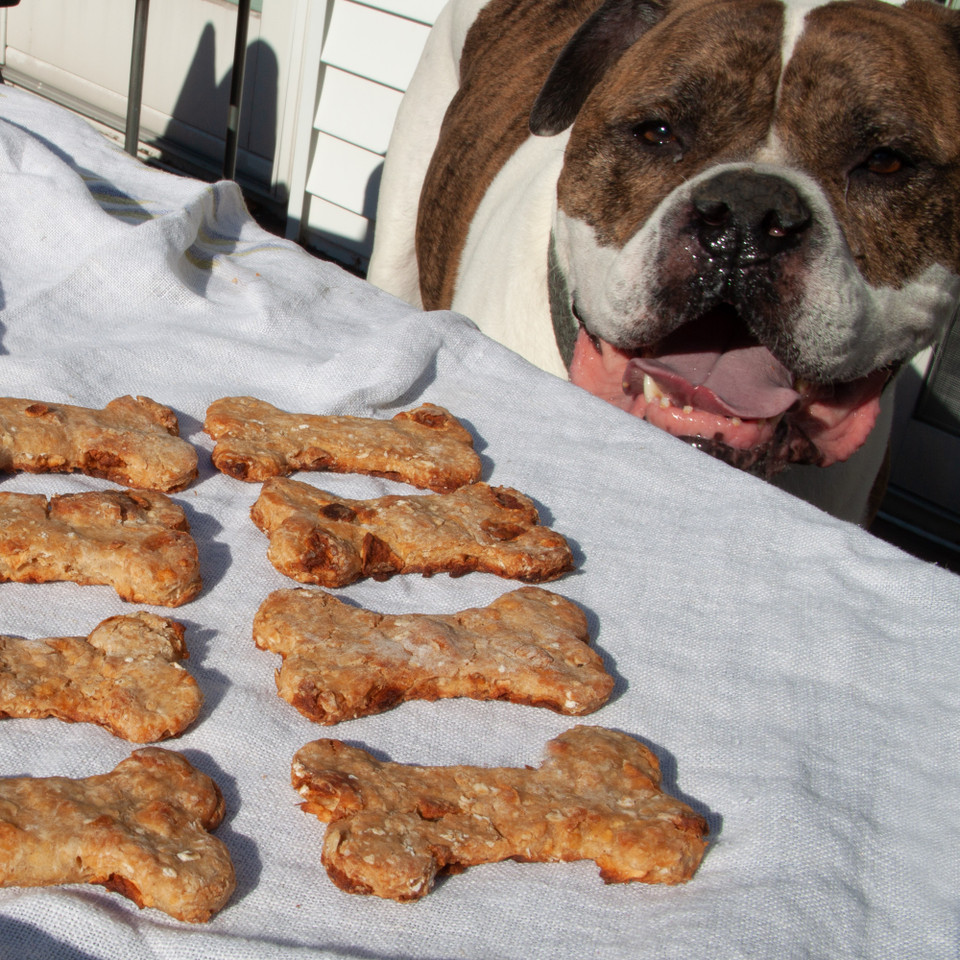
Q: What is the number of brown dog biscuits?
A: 8